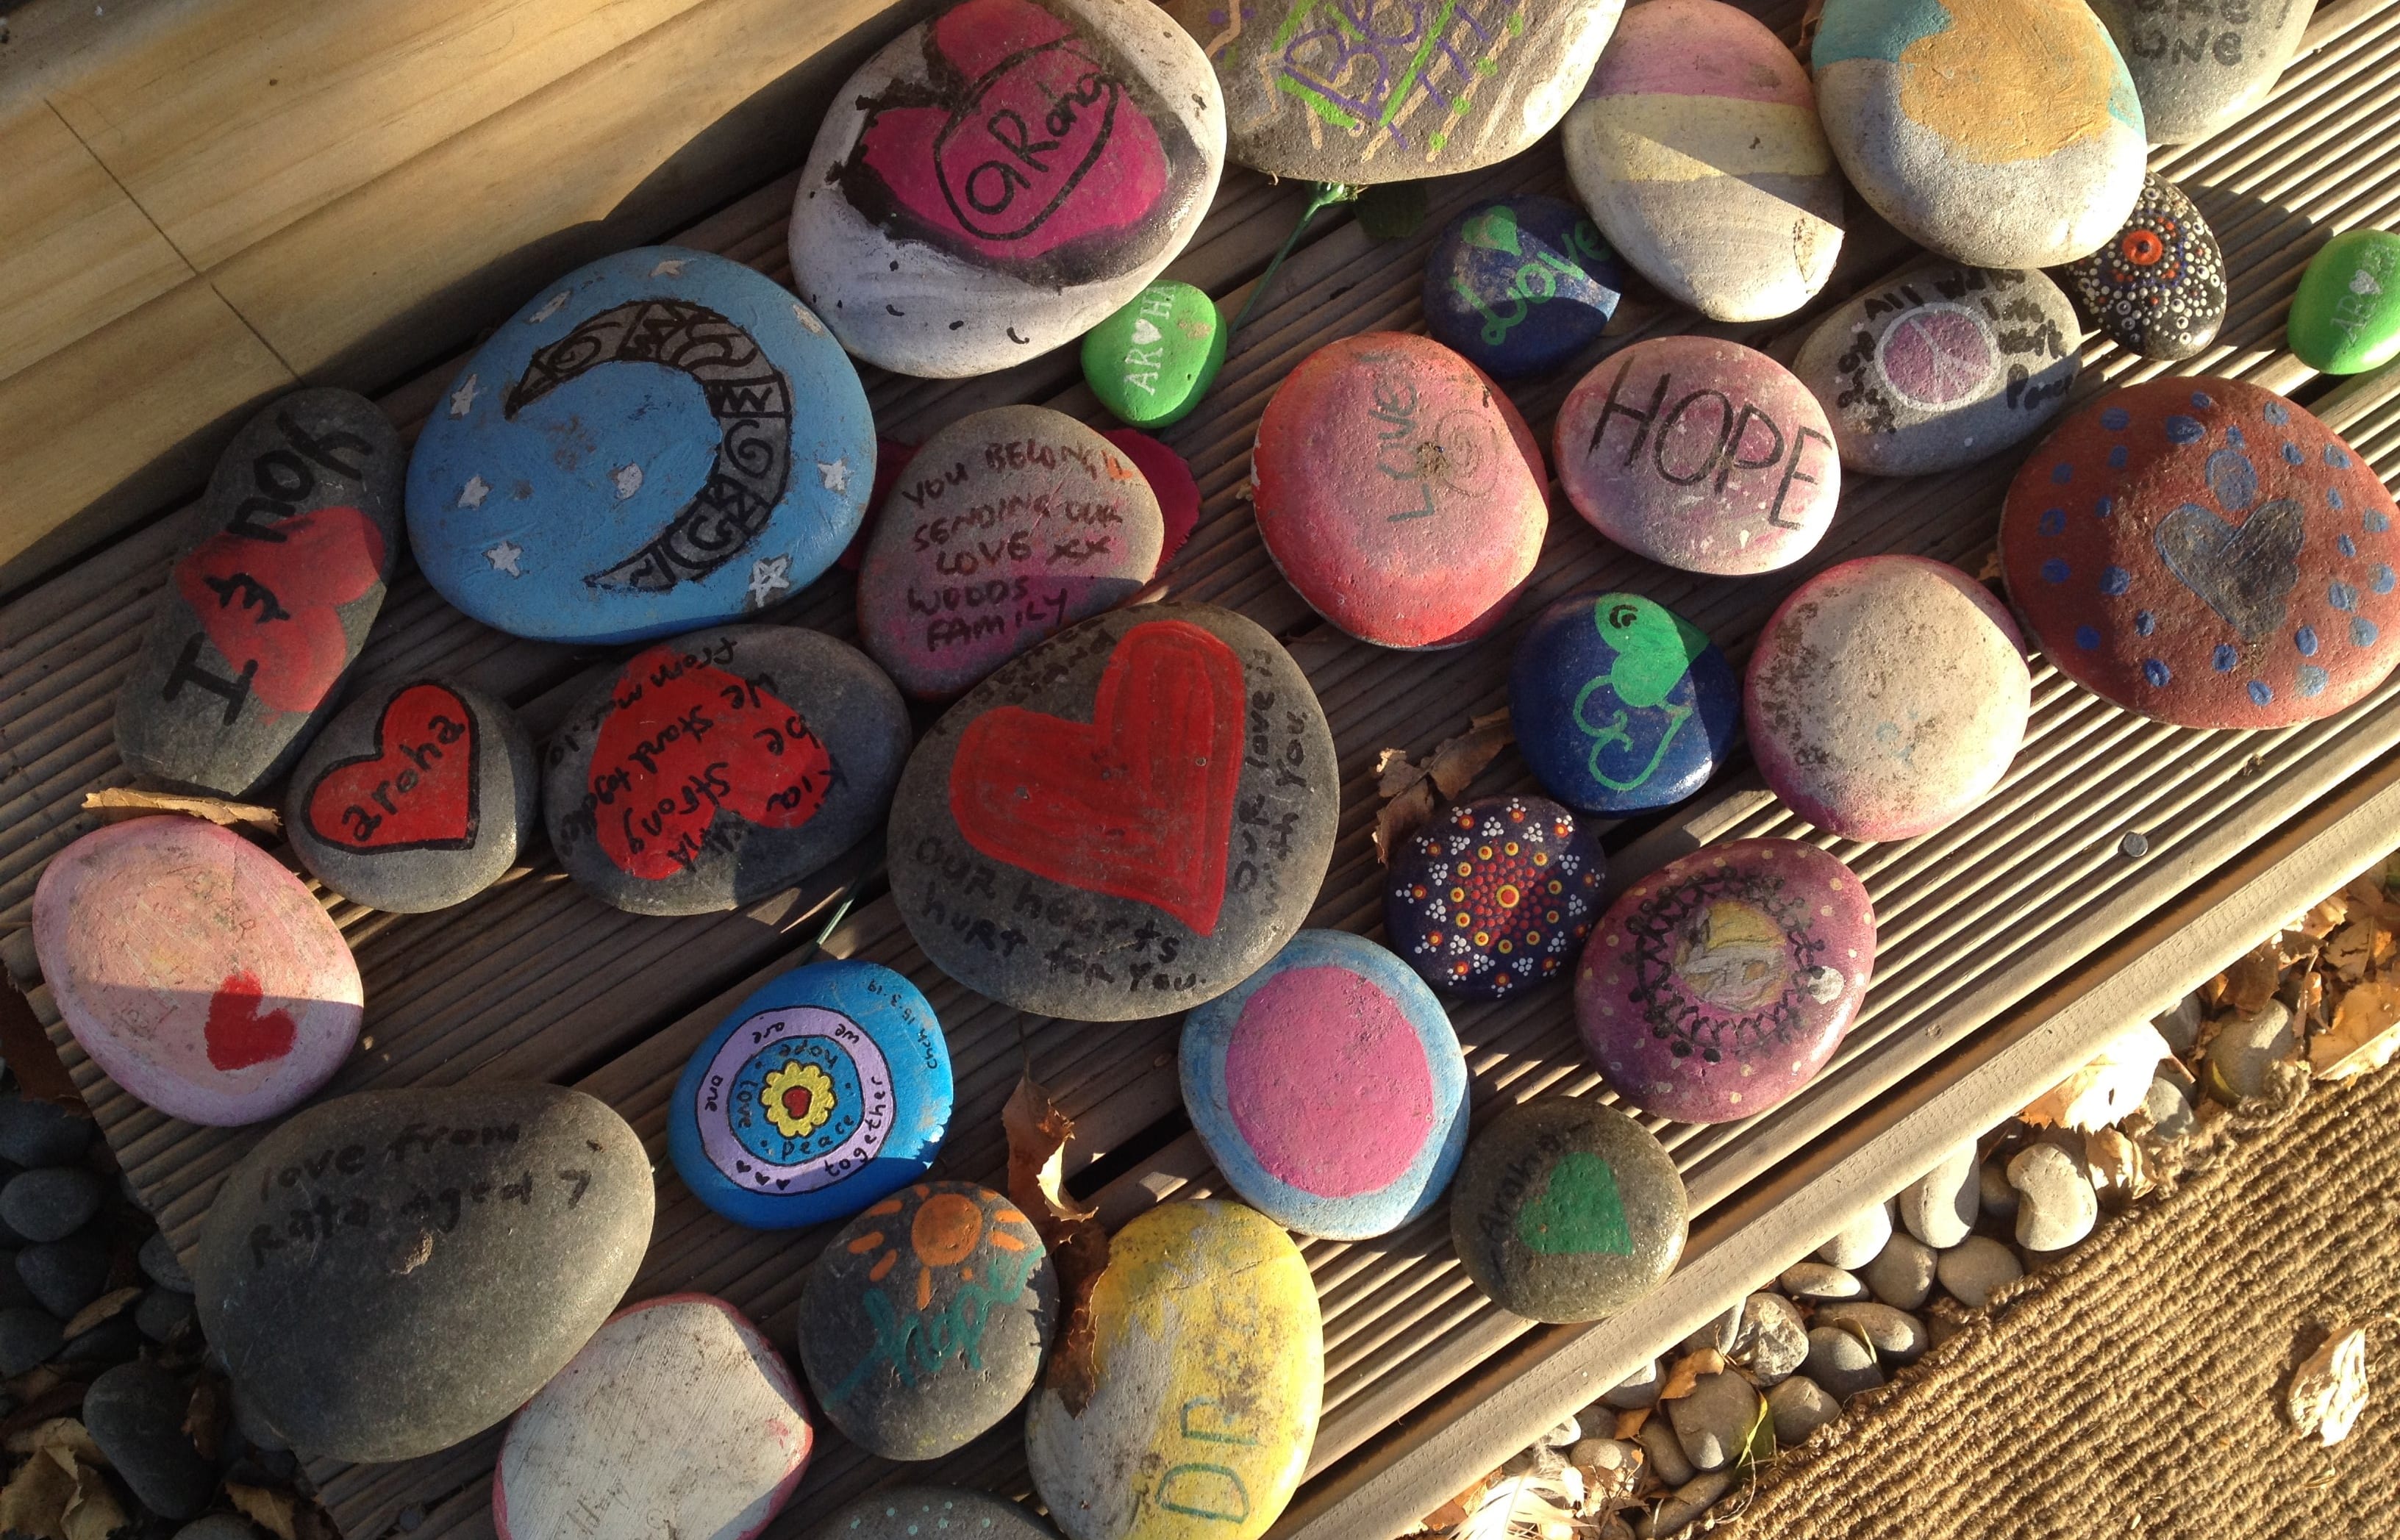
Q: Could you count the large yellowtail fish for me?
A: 0